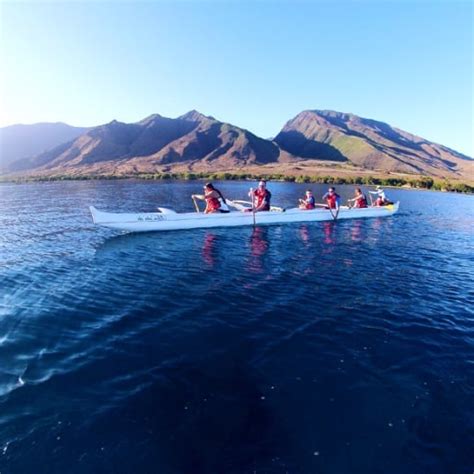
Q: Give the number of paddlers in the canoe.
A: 6